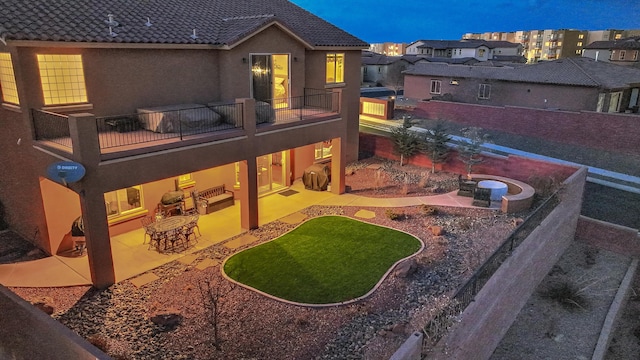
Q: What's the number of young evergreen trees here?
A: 3